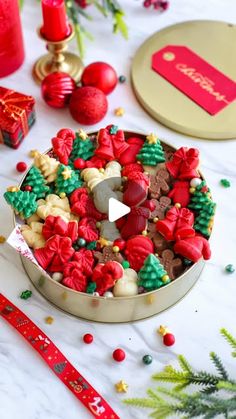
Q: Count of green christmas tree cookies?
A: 8